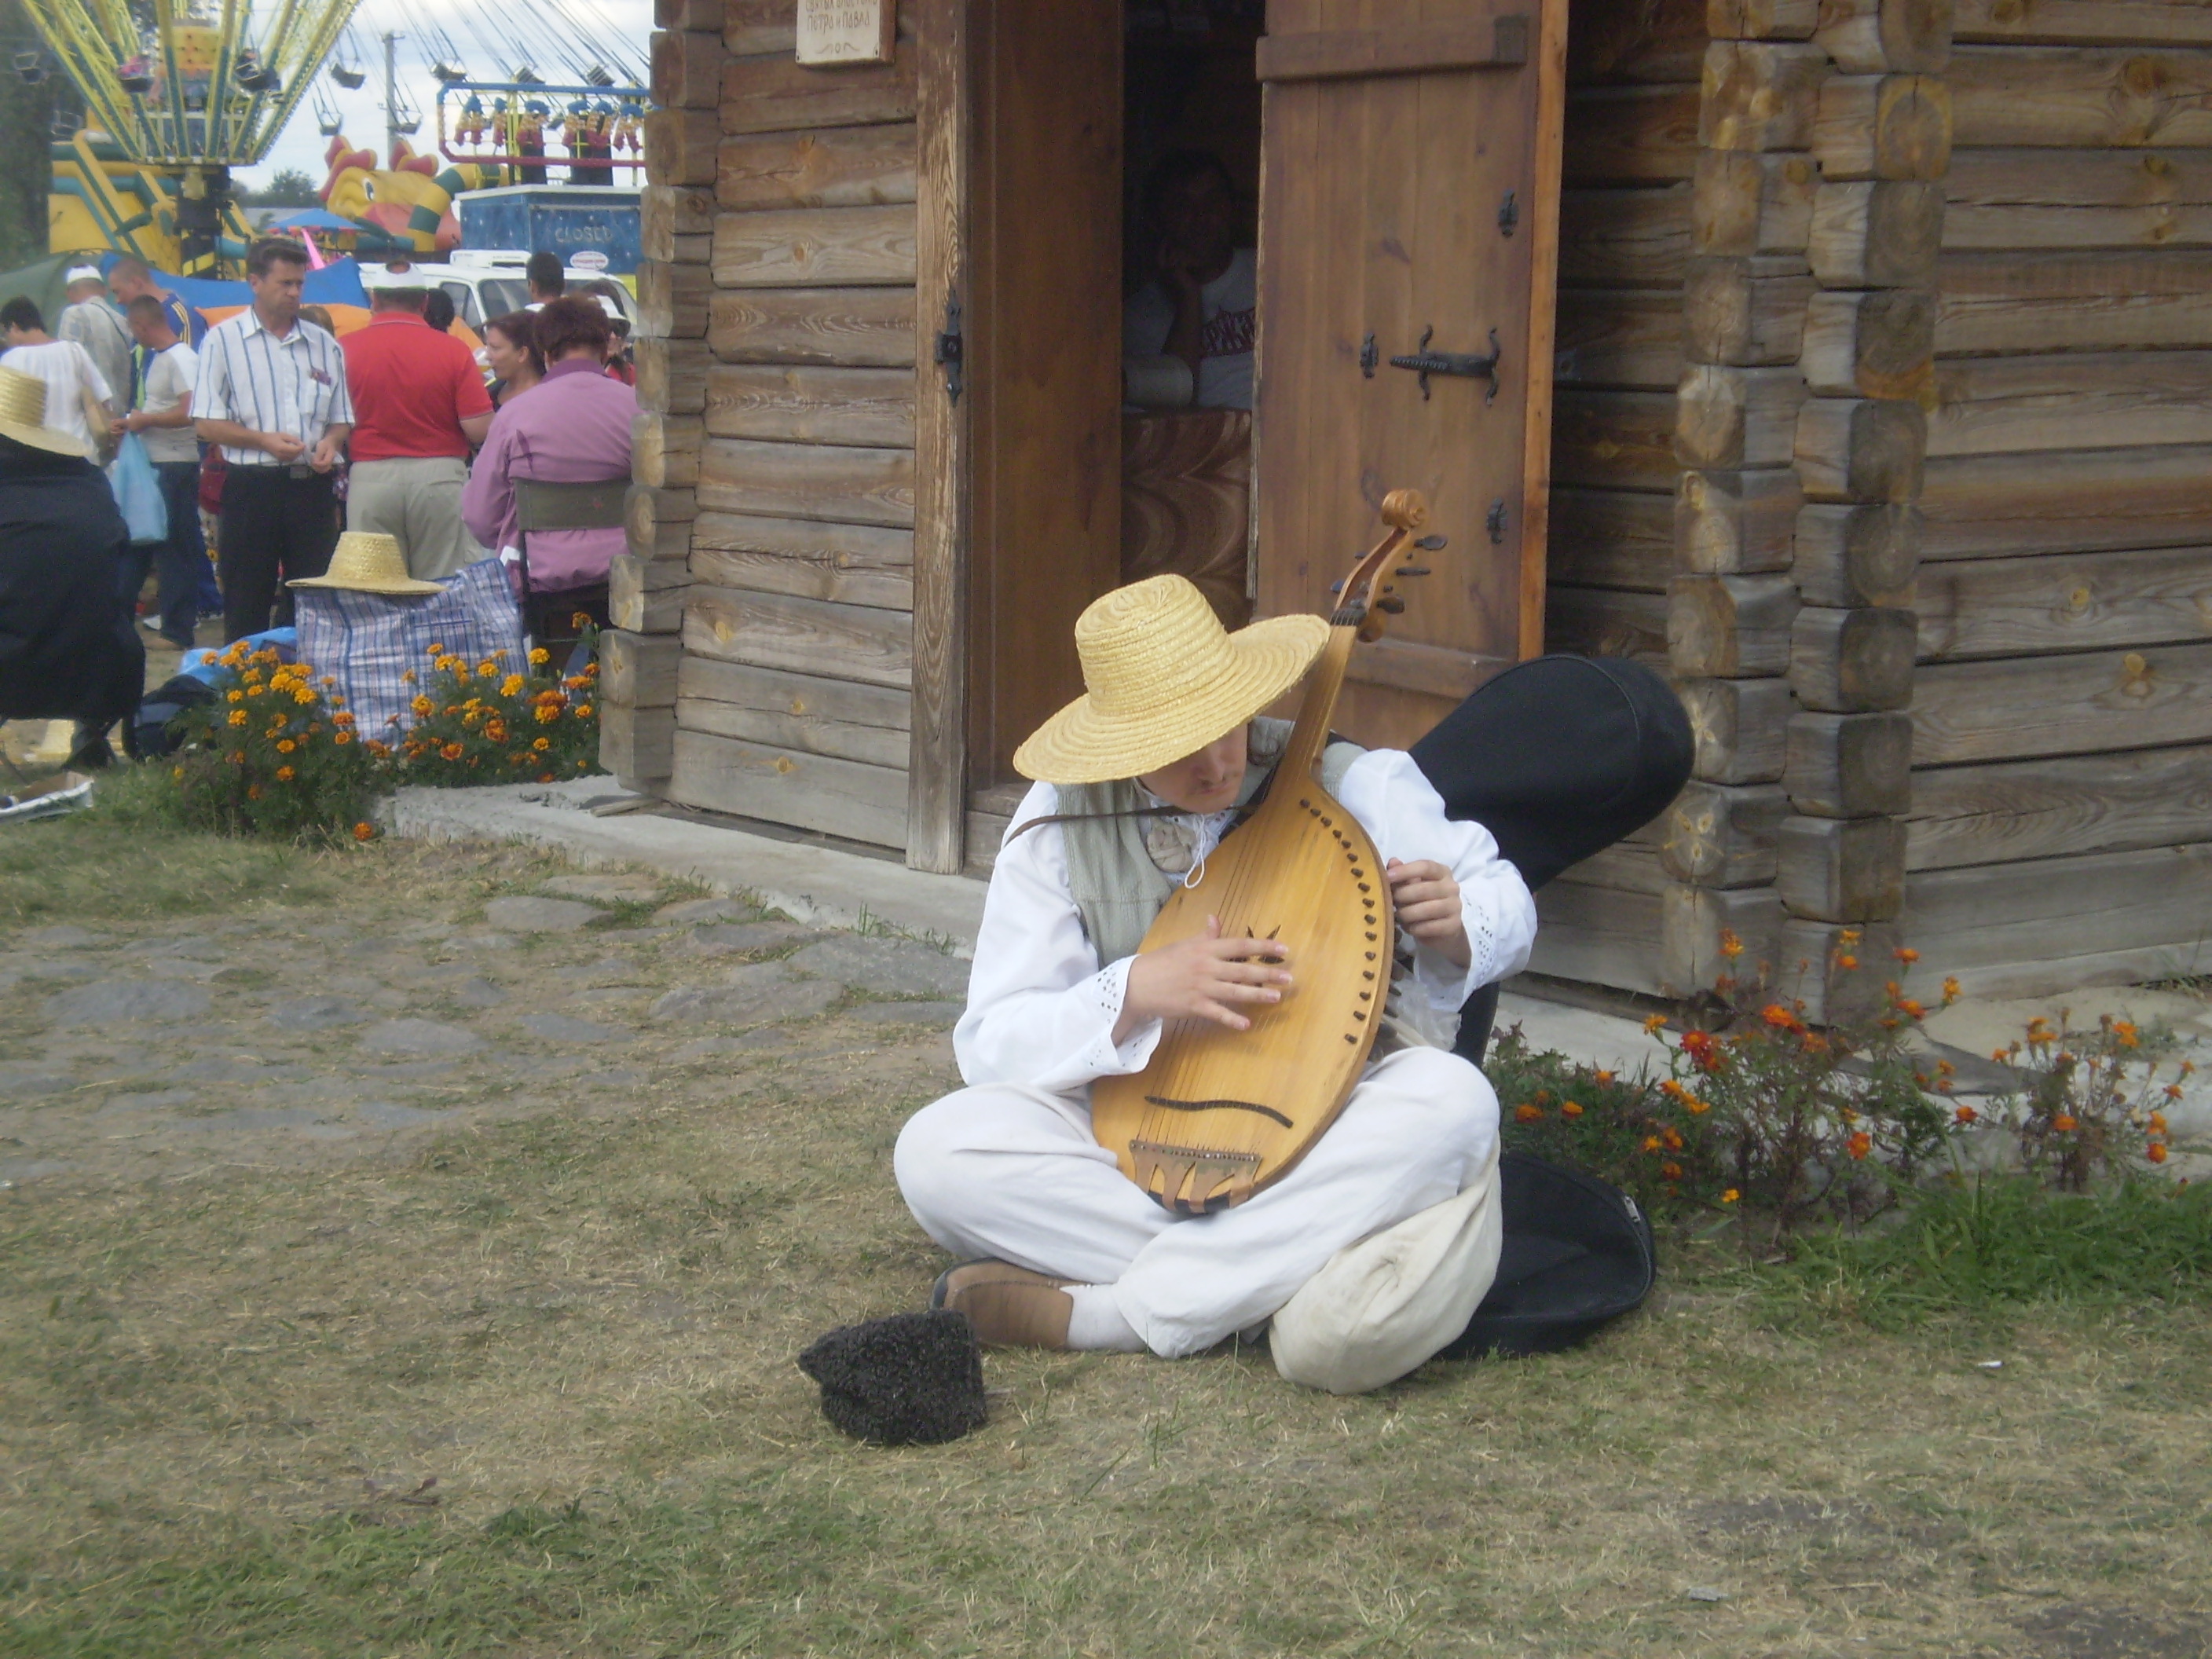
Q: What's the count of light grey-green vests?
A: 1